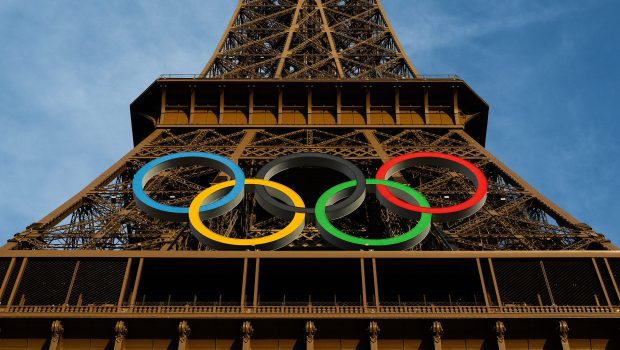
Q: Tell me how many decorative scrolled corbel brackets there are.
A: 9